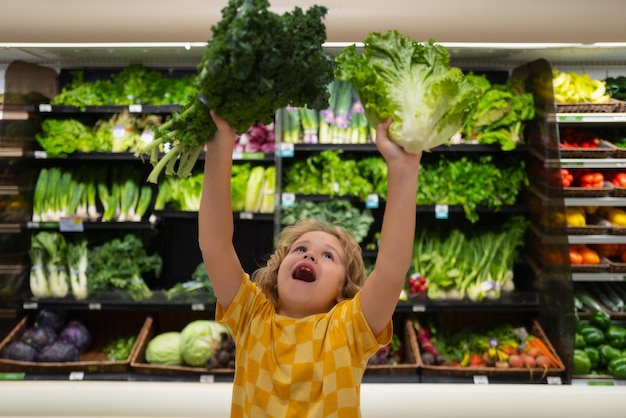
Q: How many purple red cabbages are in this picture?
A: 5